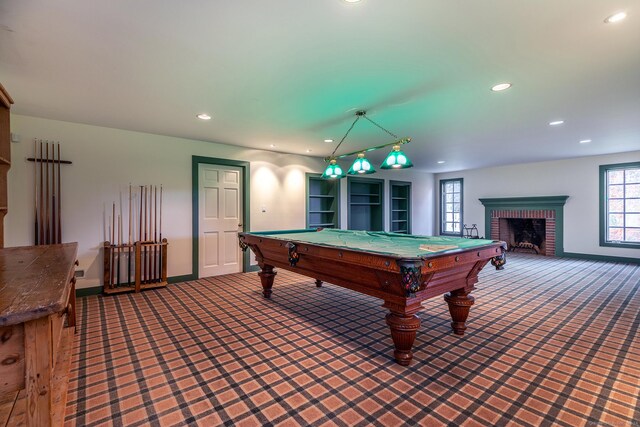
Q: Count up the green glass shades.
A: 3